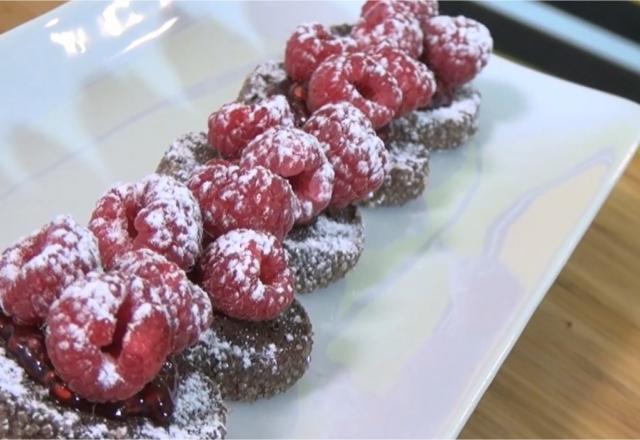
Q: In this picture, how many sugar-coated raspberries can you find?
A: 15